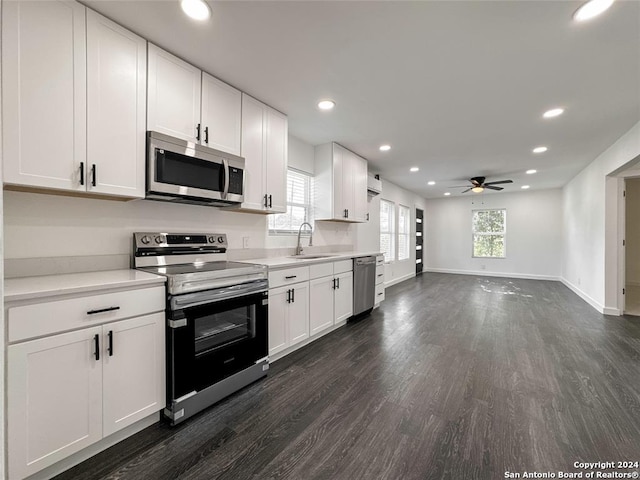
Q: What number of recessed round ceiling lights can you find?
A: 11